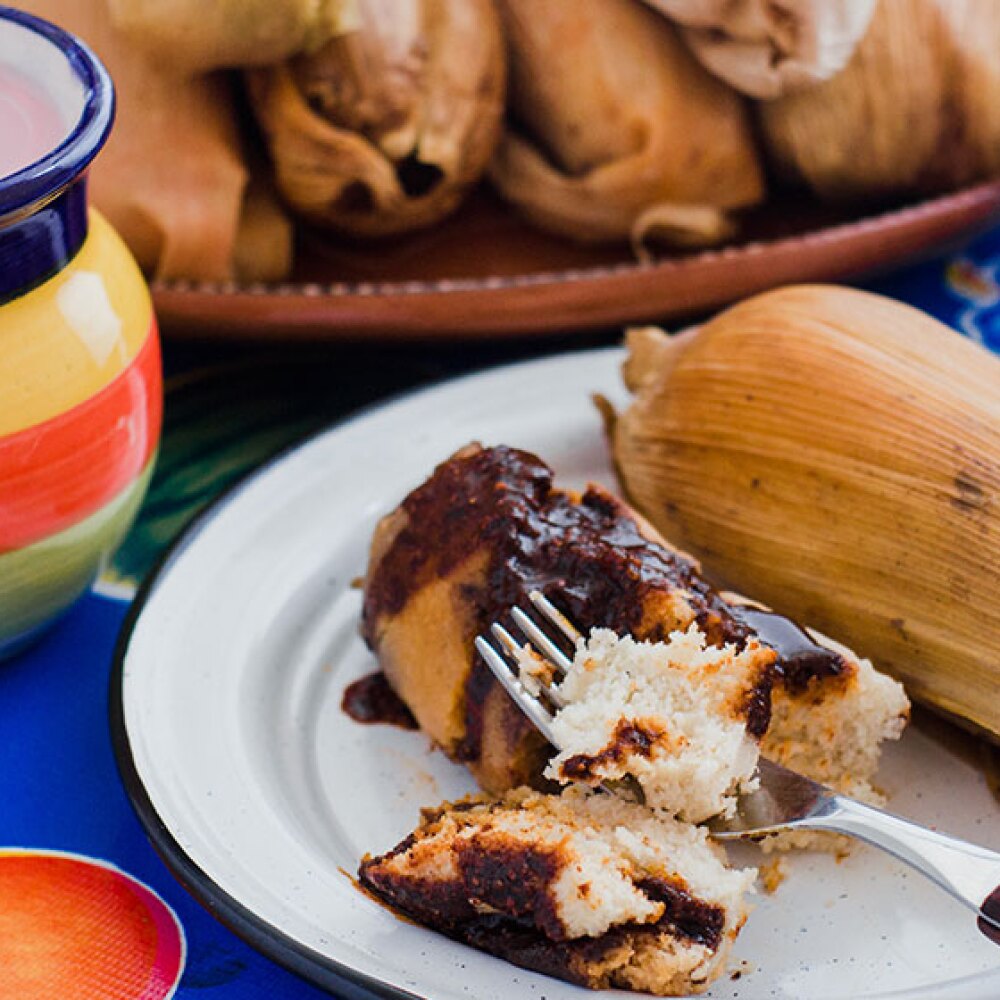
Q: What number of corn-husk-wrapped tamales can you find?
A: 7